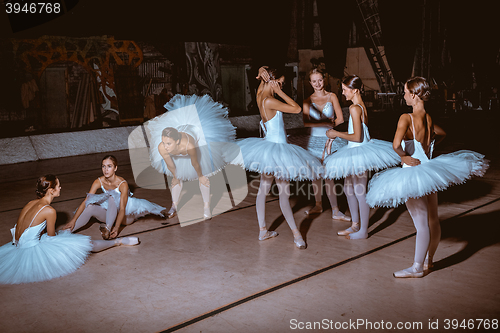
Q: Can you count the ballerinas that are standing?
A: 5